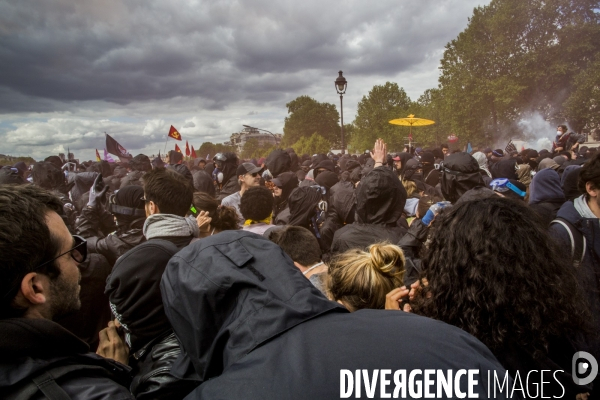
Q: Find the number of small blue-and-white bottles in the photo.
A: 1